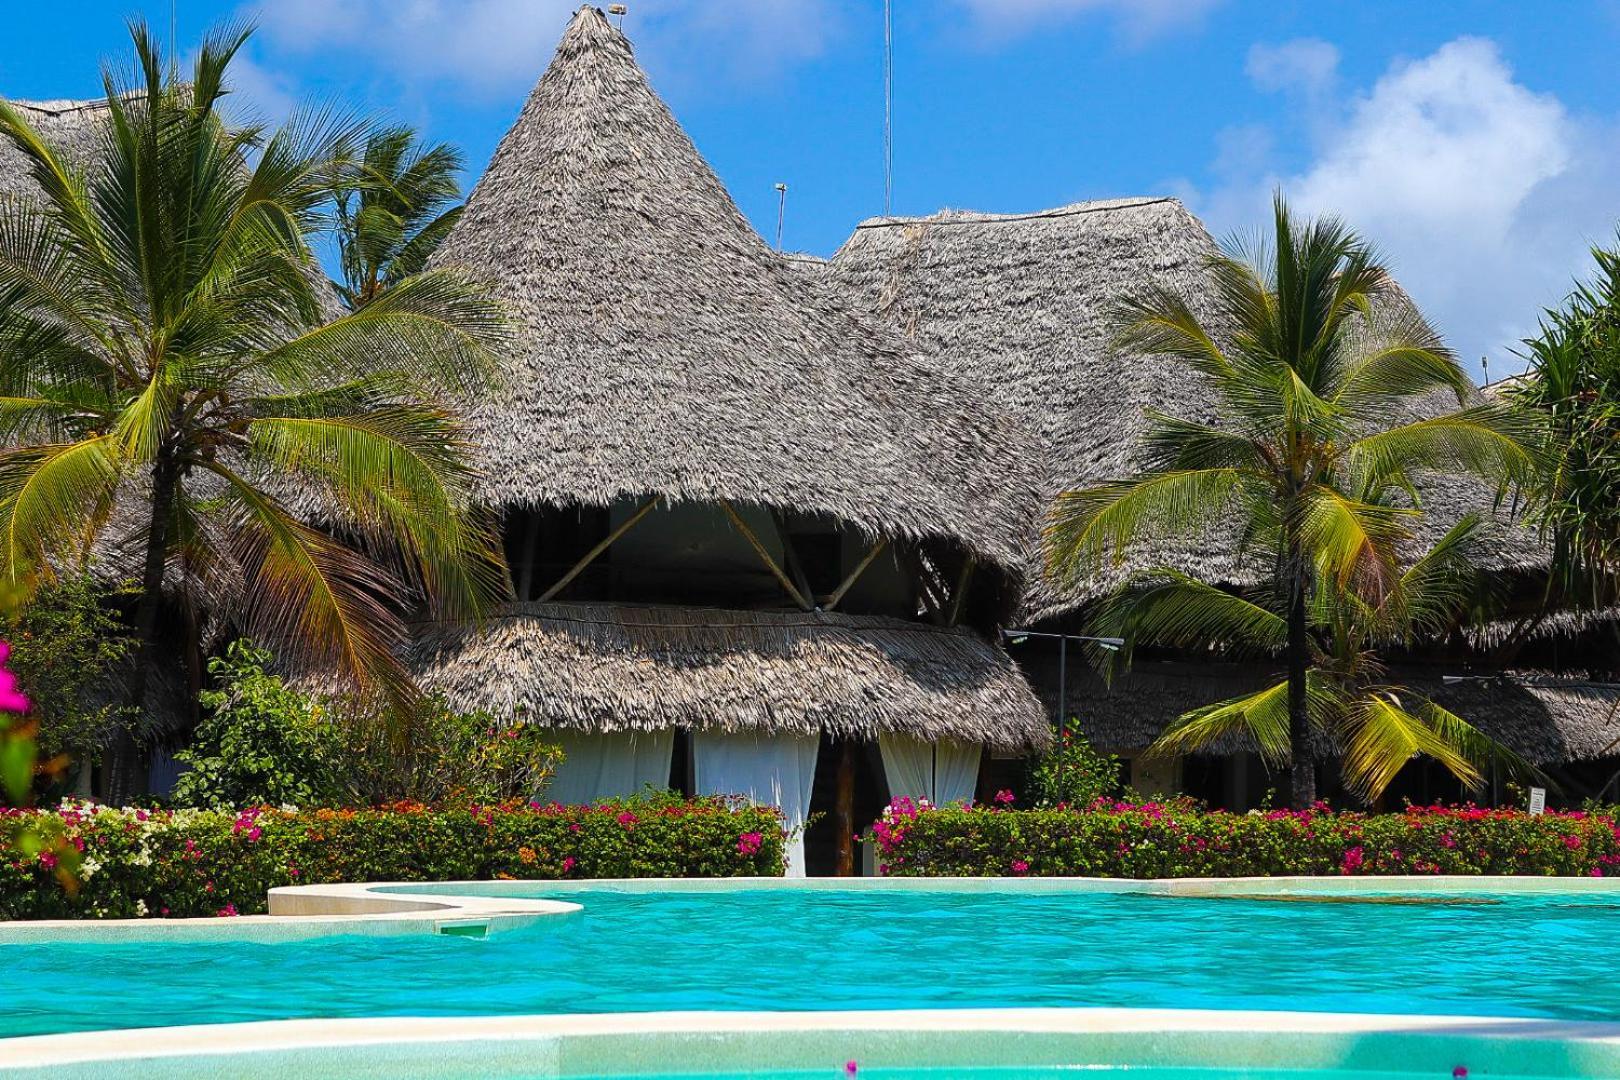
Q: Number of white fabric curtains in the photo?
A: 4